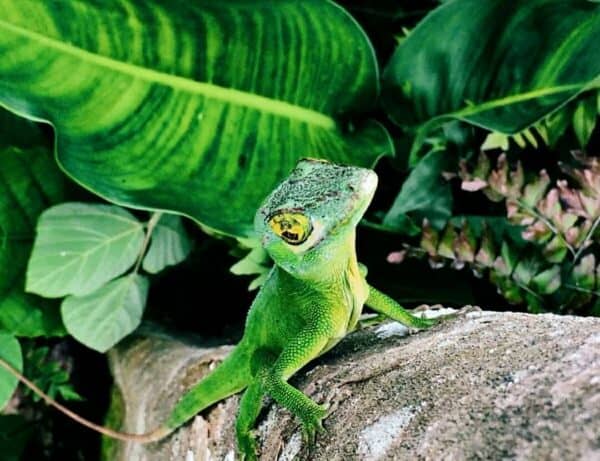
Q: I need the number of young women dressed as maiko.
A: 0